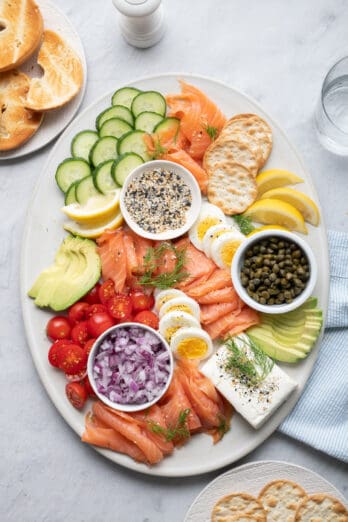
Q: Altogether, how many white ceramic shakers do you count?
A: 1